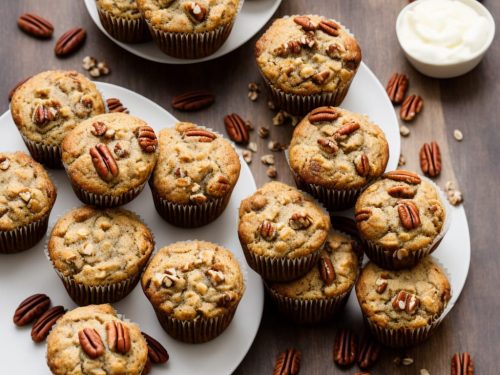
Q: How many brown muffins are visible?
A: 15